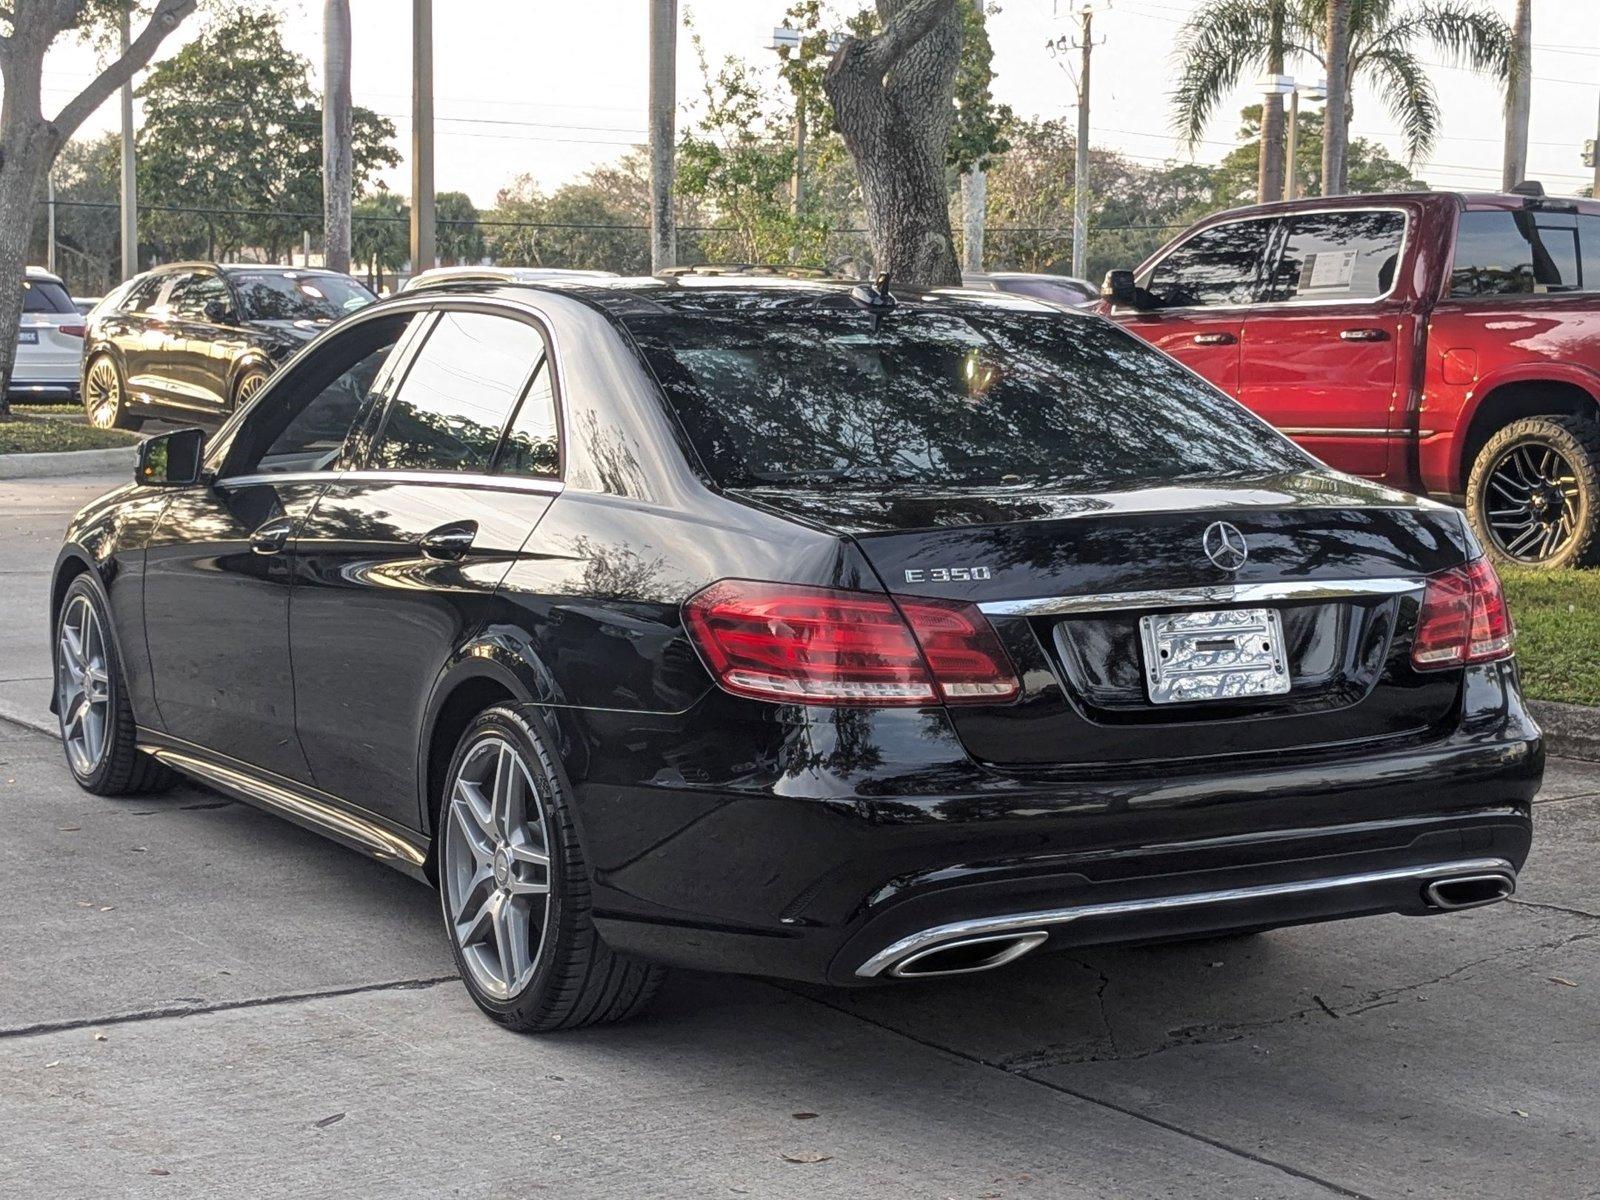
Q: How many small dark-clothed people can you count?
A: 0